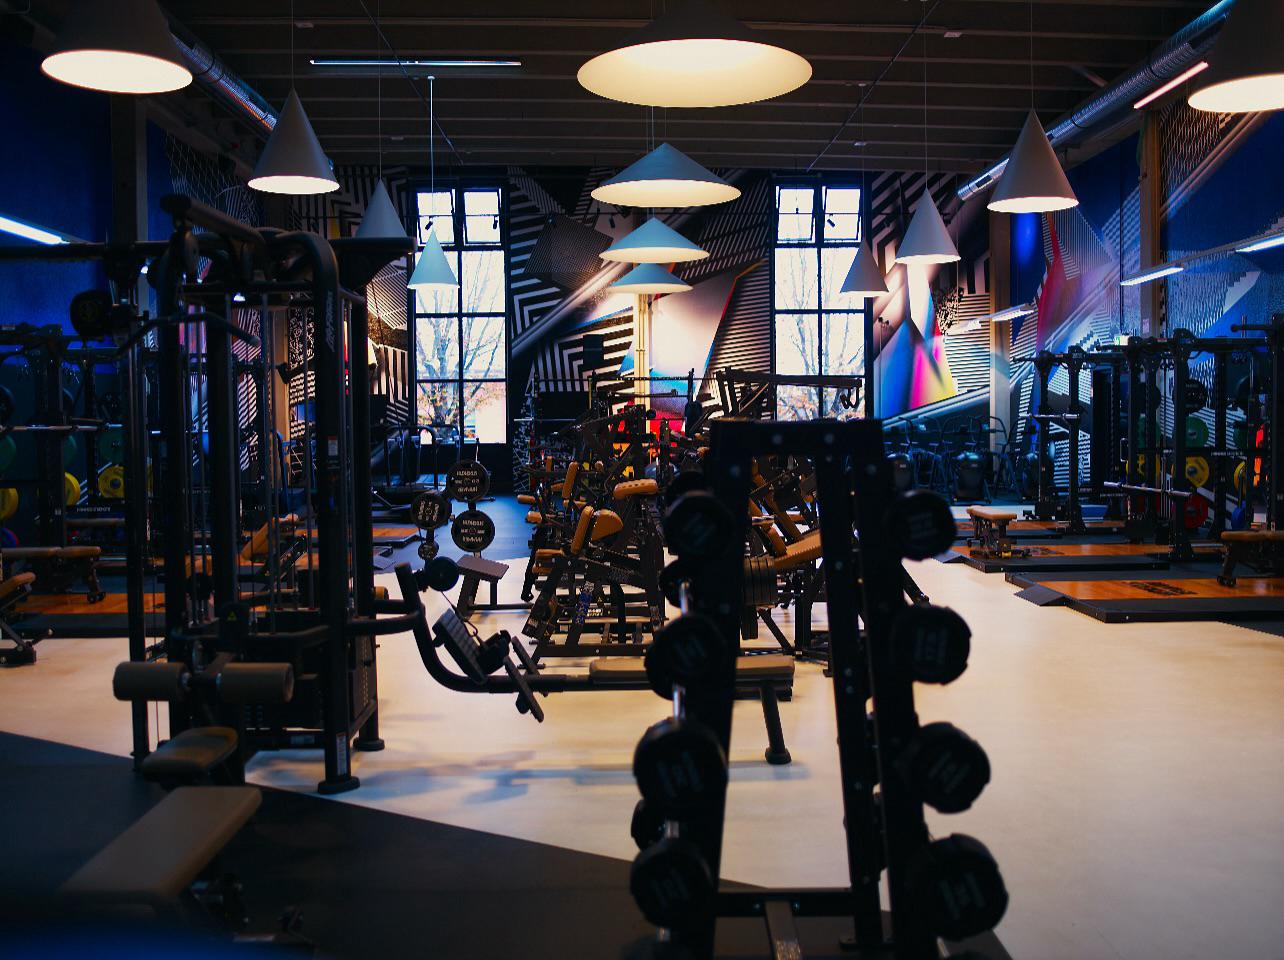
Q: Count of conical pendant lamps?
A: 12